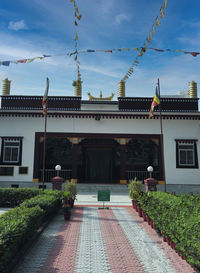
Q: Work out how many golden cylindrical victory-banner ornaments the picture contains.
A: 4